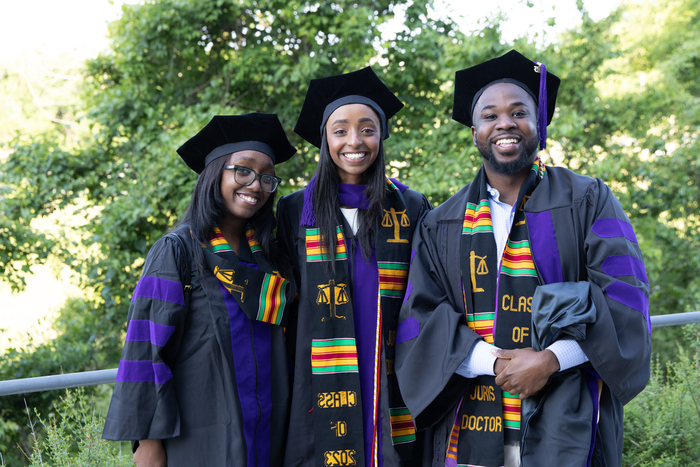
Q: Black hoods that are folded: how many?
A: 1